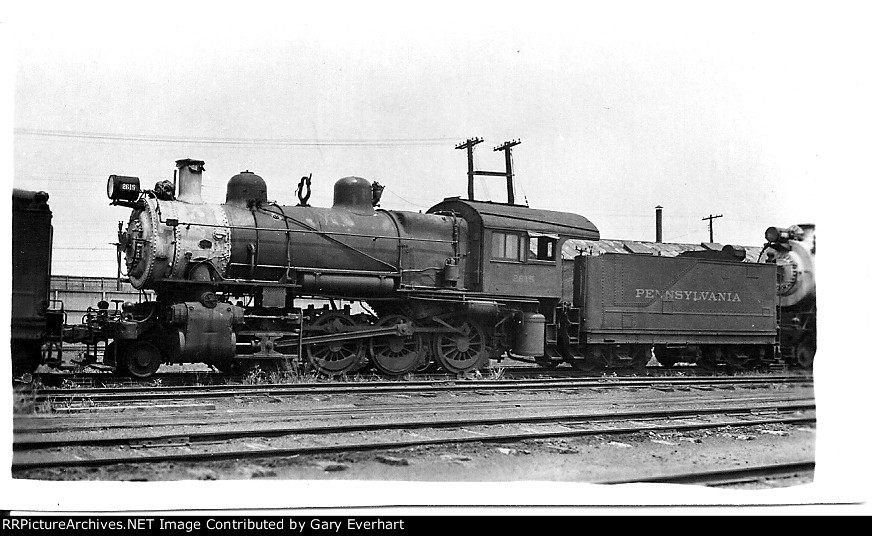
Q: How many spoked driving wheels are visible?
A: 3